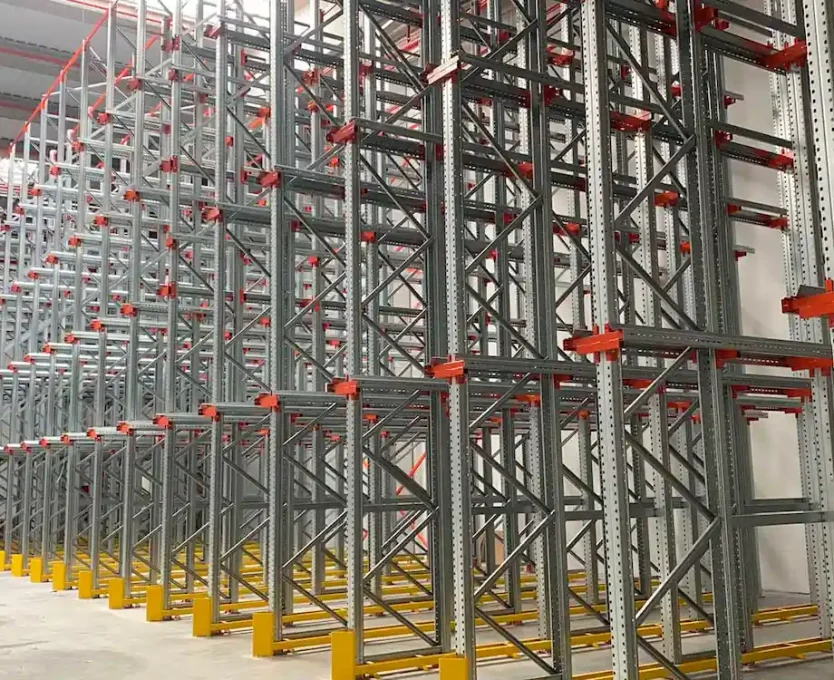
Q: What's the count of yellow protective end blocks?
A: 11